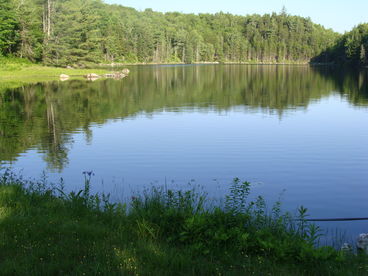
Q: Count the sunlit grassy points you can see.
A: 1